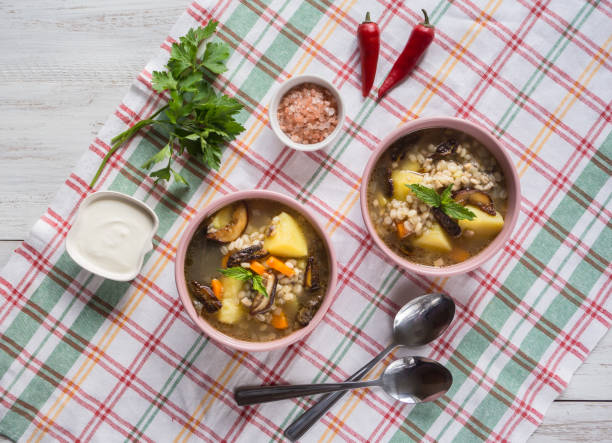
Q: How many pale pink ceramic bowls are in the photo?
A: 2